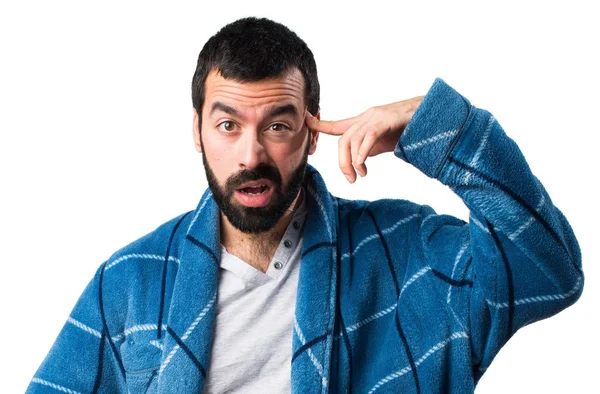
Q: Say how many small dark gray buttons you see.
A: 3